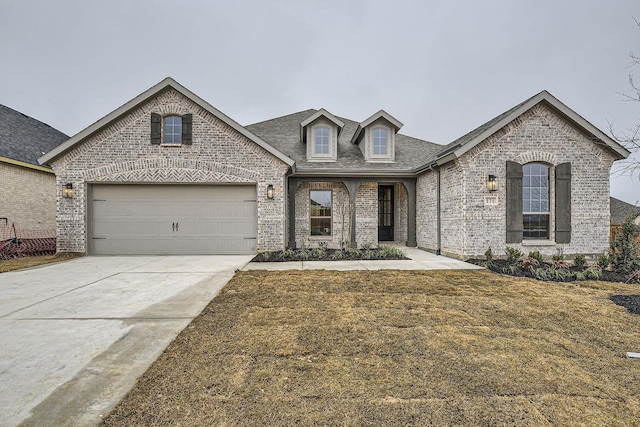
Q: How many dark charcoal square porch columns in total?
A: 3